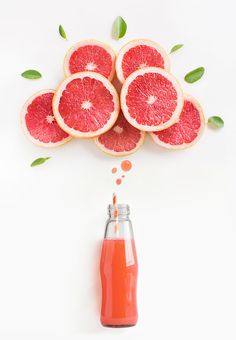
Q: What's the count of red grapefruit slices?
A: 7